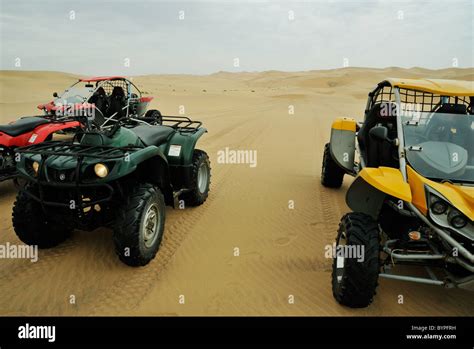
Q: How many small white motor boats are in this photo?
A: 0